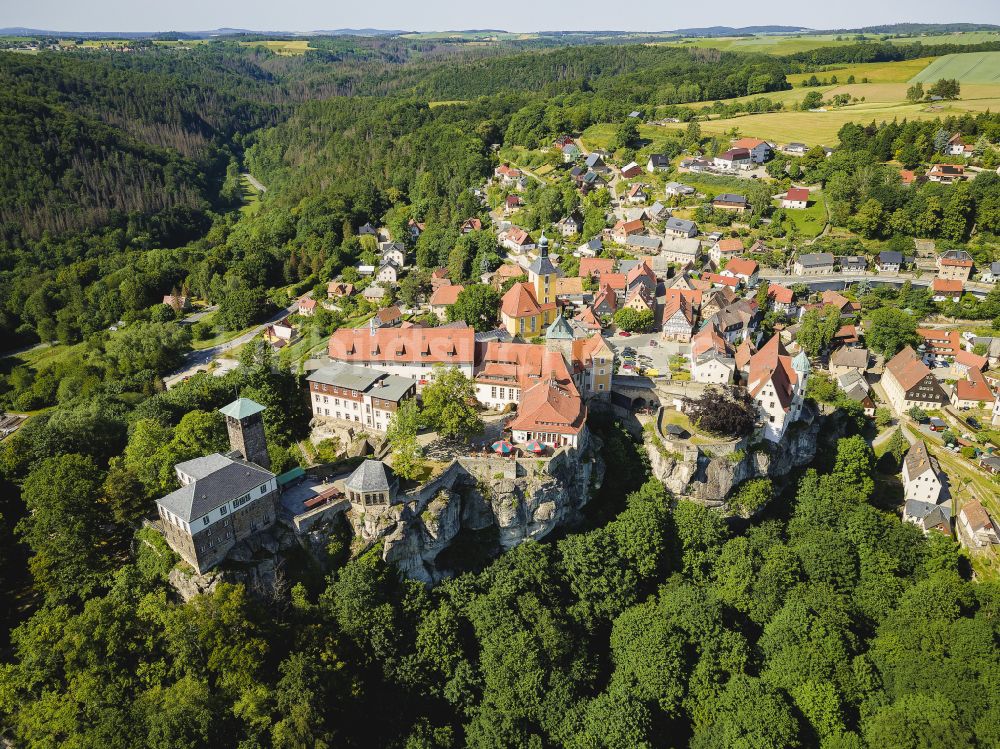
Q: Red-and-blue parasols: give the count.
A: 2